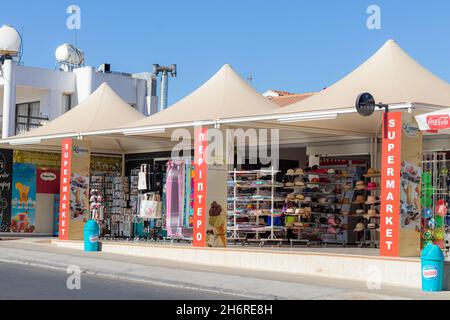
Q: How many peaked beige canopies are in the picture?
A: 3